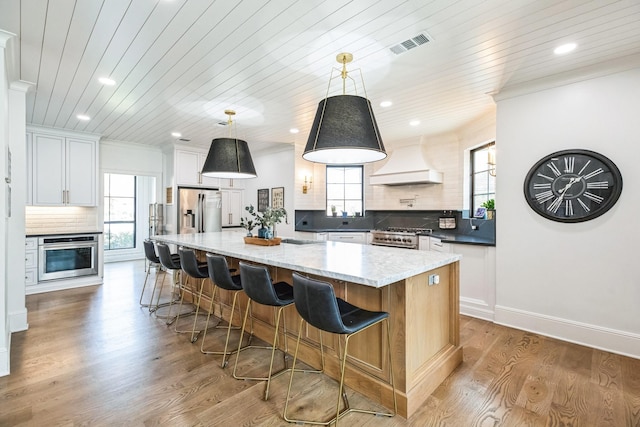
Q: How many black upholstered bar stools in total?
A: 6